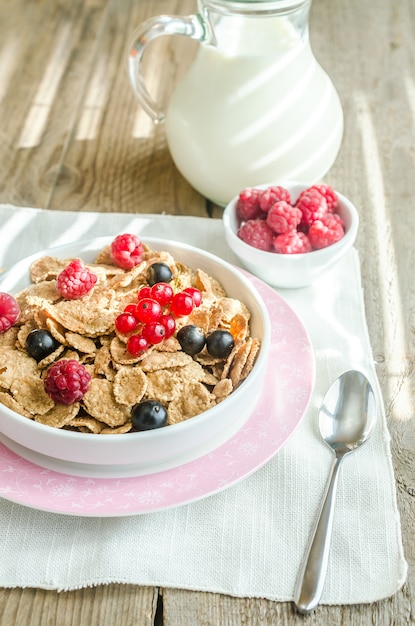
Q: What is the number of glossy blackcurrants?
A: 5